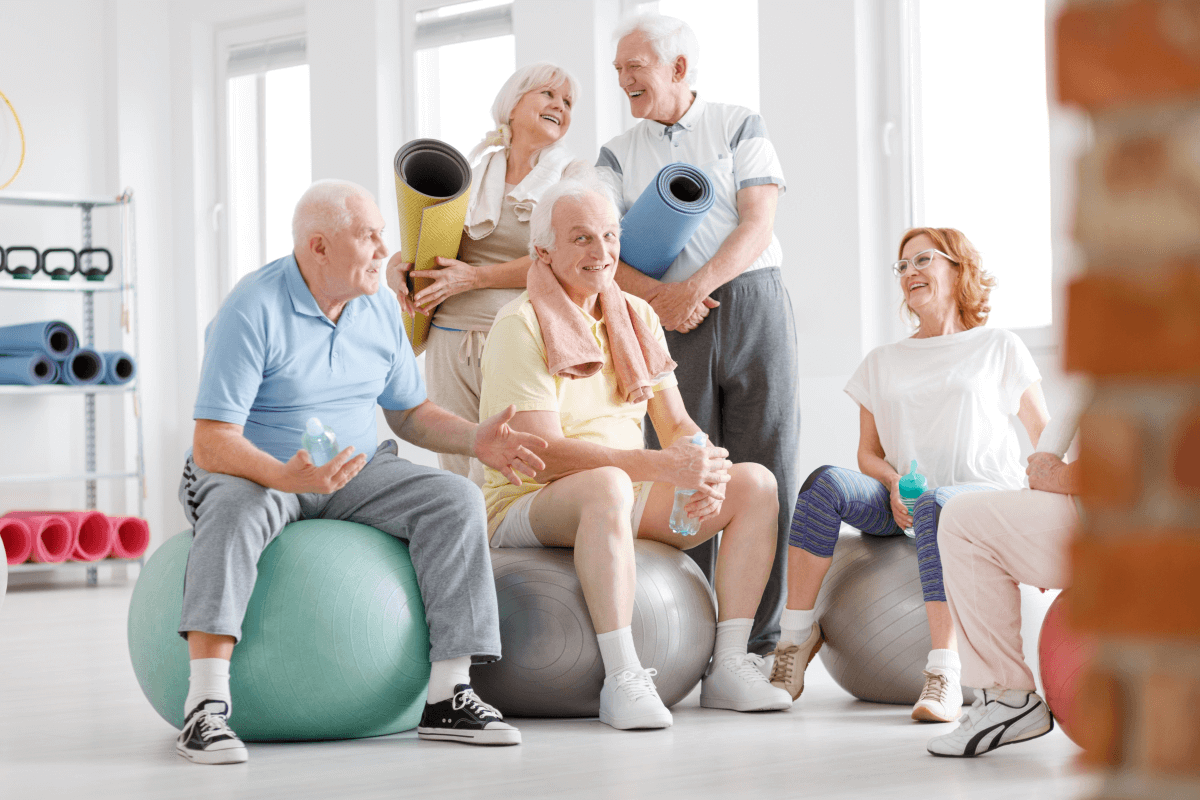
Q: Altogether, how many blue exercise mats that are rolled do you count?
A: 5